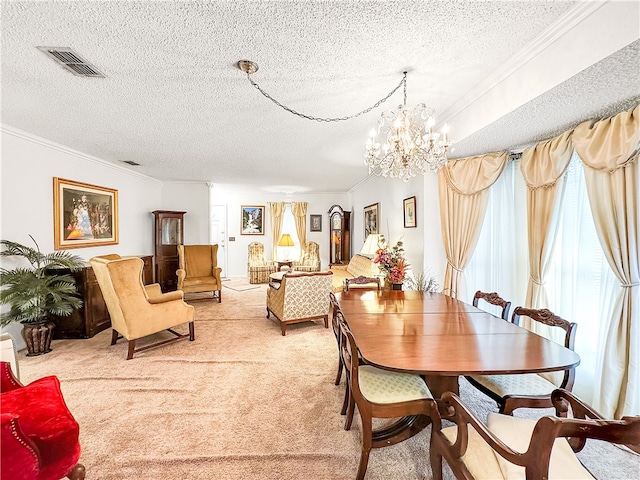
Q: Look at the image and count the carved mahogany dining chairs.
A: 6